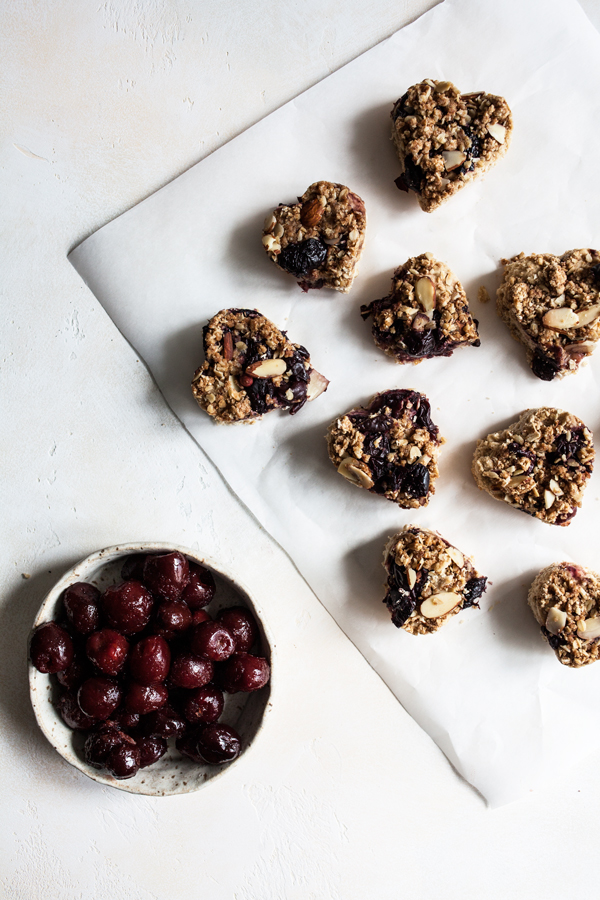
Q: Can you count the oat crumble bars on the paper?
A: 9